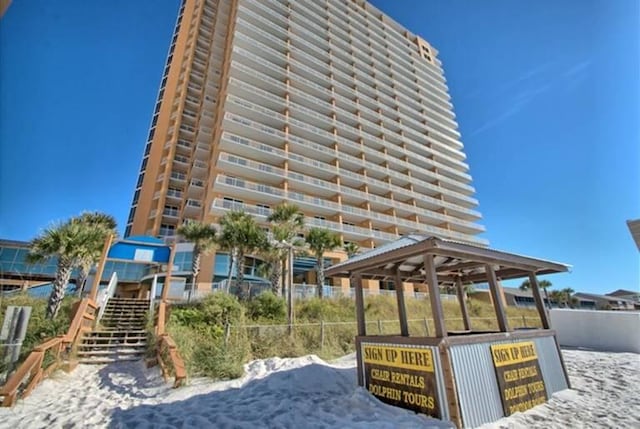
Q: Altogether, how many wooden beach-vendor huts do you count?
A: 1